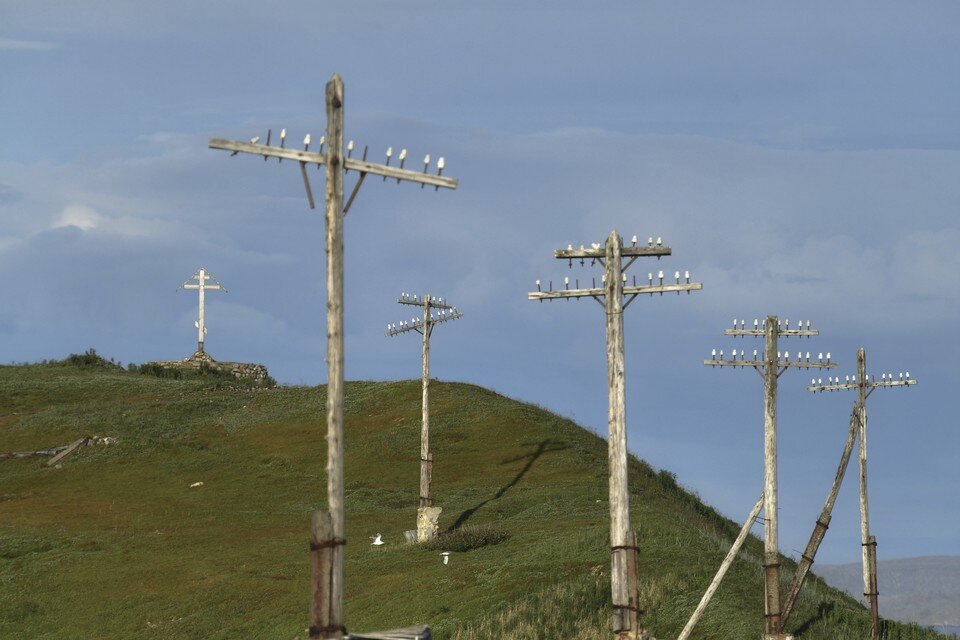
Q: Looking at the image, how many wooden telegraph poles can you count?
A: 5